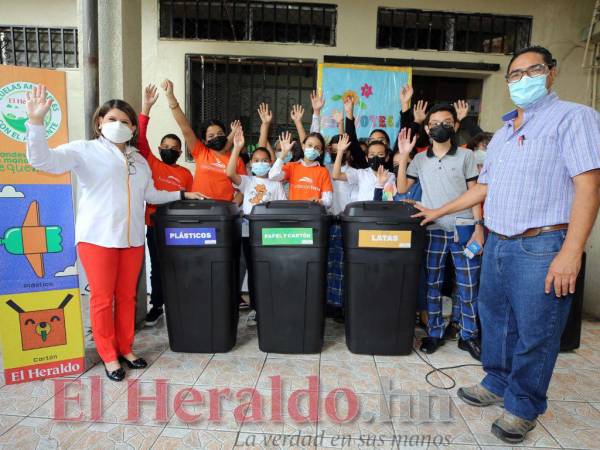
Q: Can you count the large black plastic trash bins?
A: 3